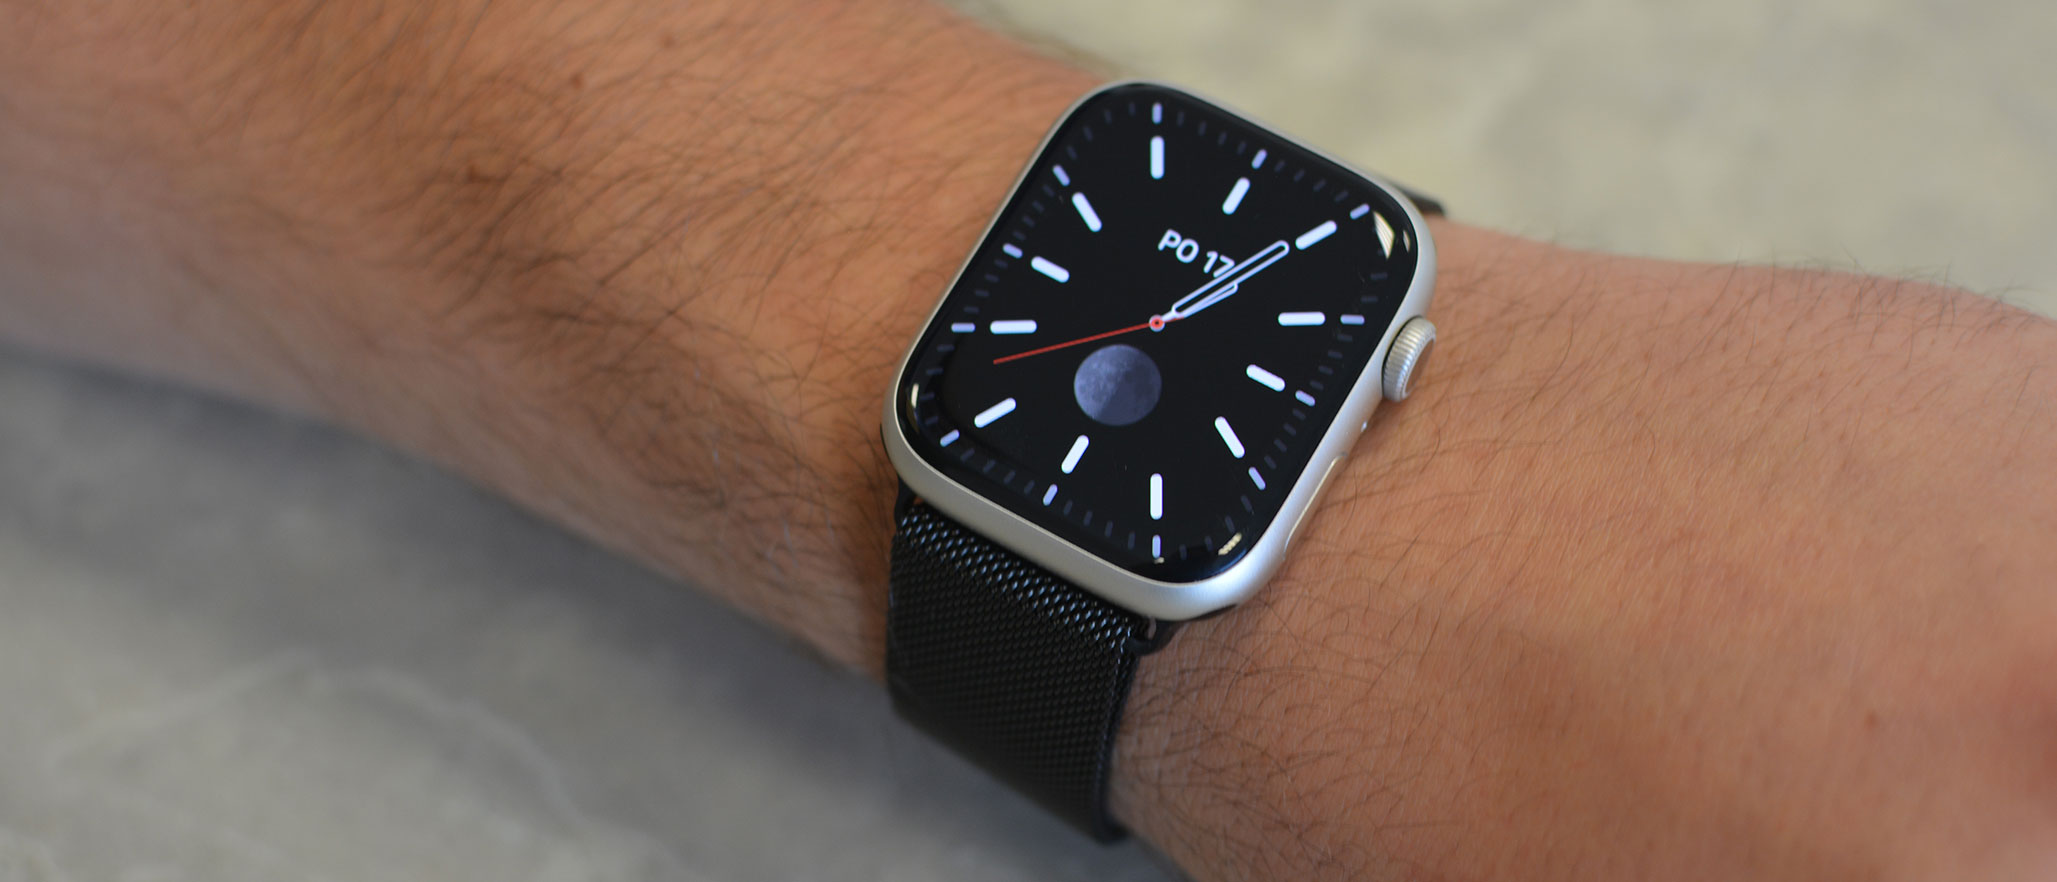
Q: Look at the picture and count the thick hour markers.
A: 12